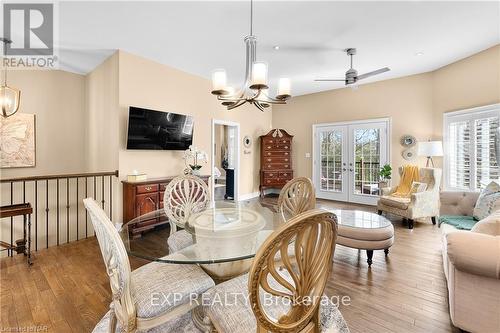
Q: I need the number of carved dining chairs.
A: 4